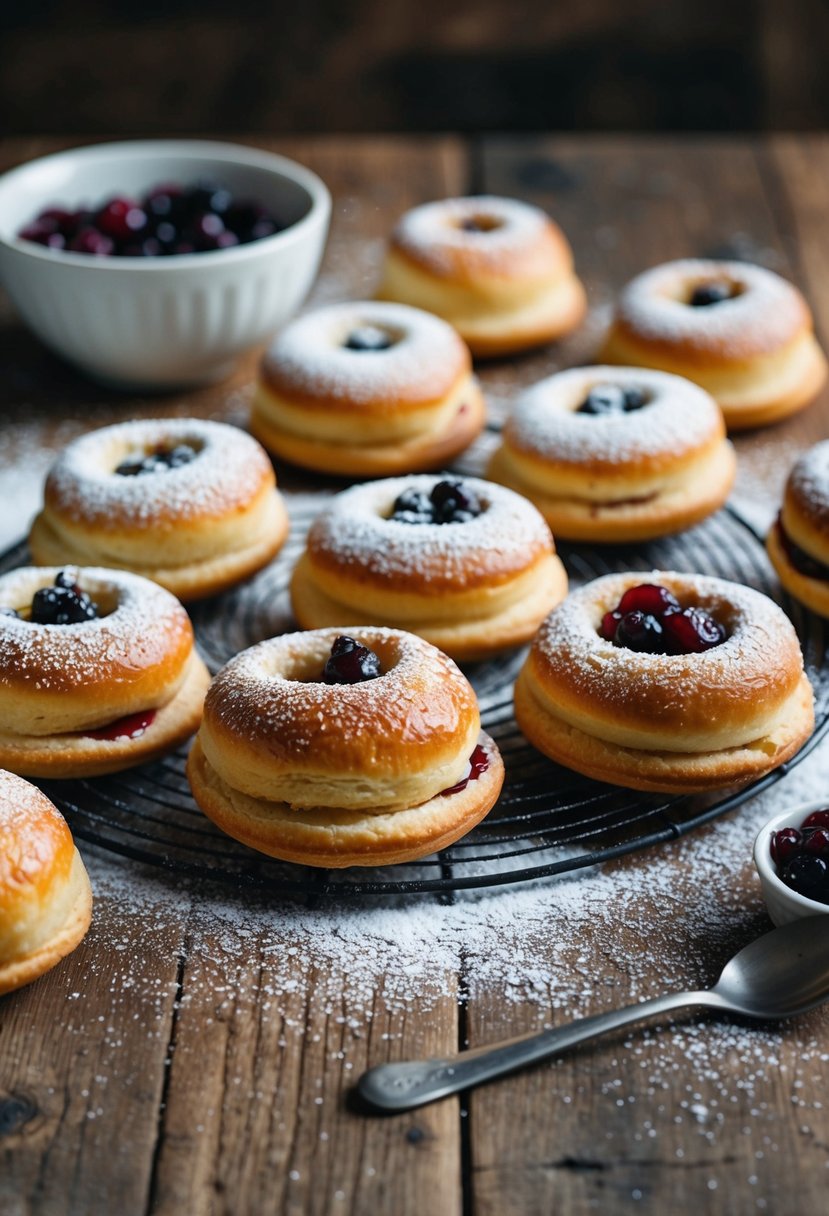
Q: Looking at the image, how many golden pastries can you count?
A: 11